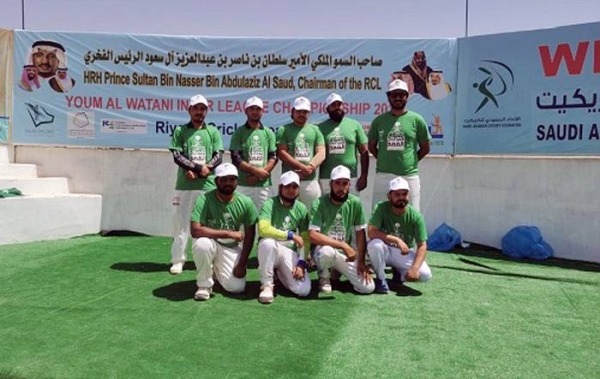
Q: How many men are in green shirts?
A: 9